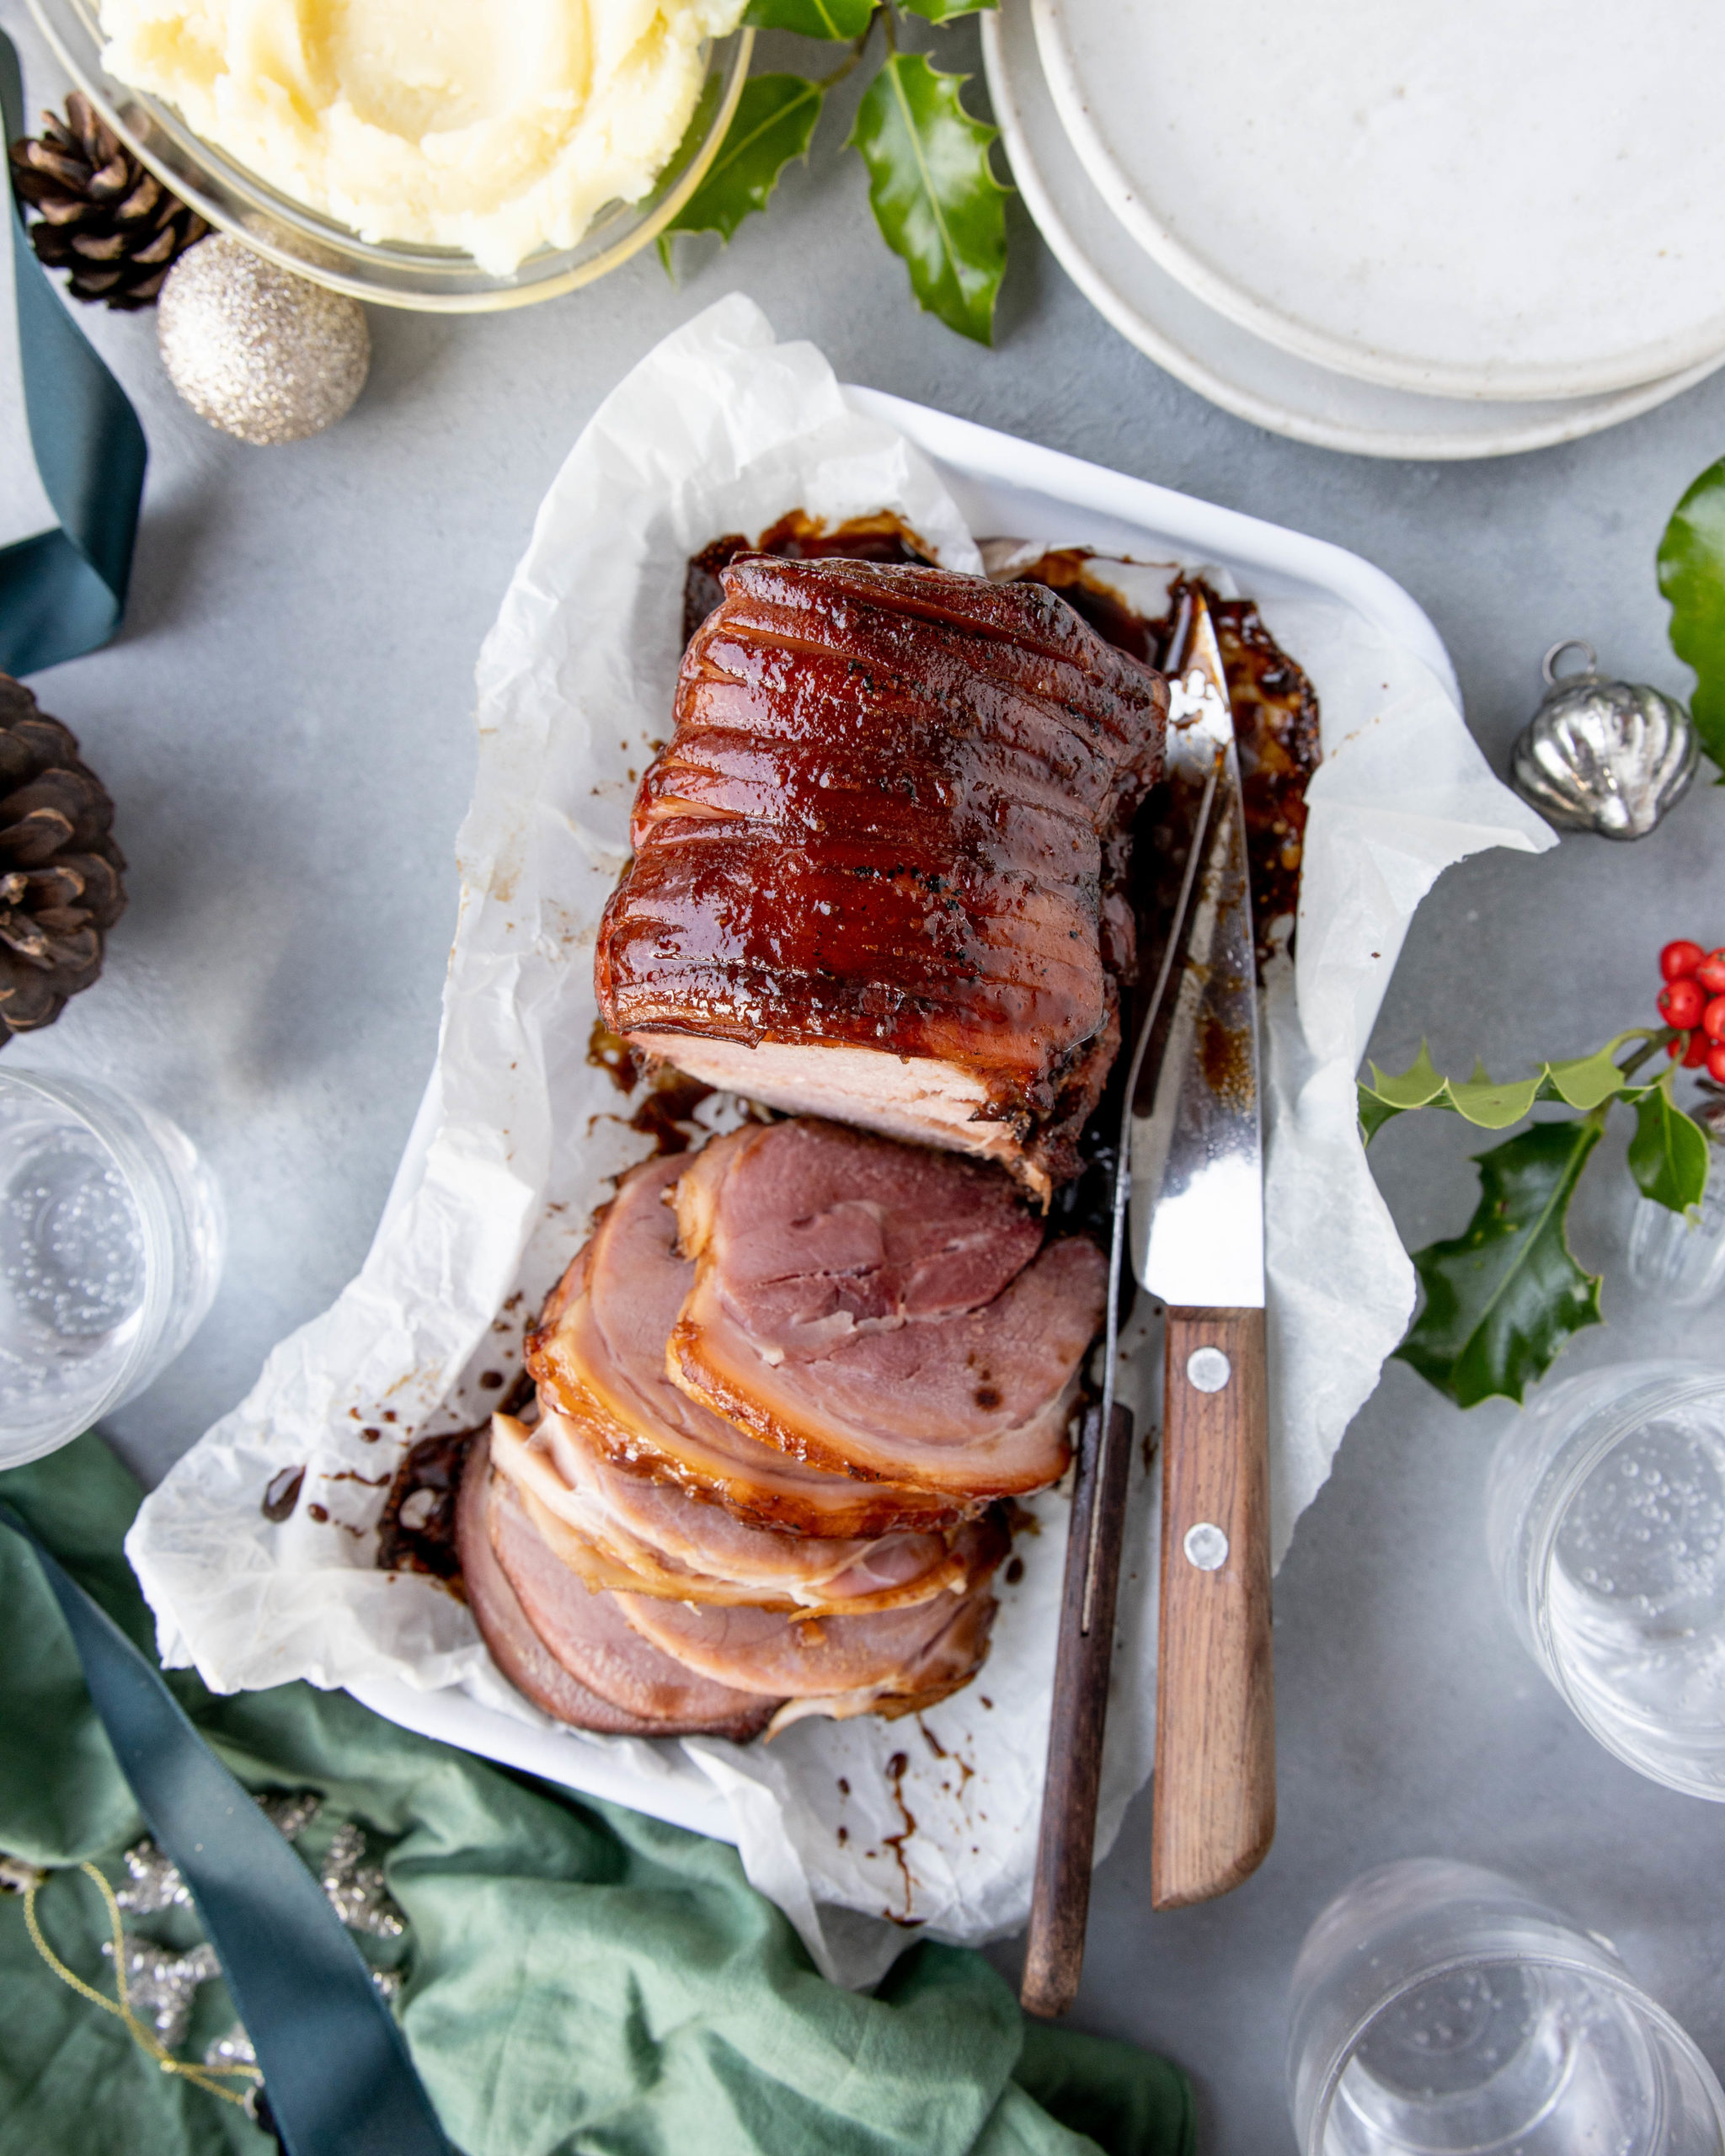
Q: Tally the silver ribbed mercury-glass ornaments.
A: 1